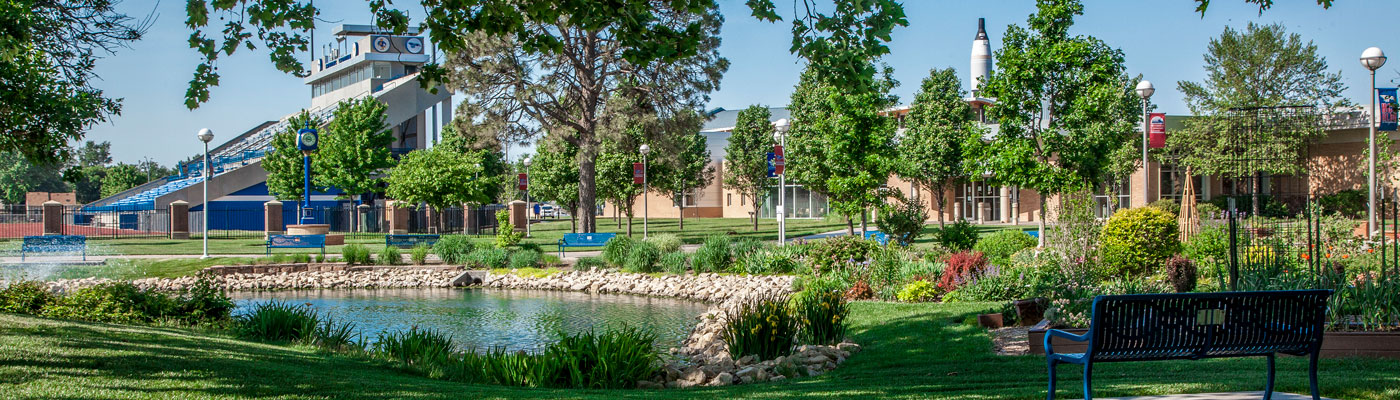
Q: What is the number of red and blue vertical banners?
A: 6